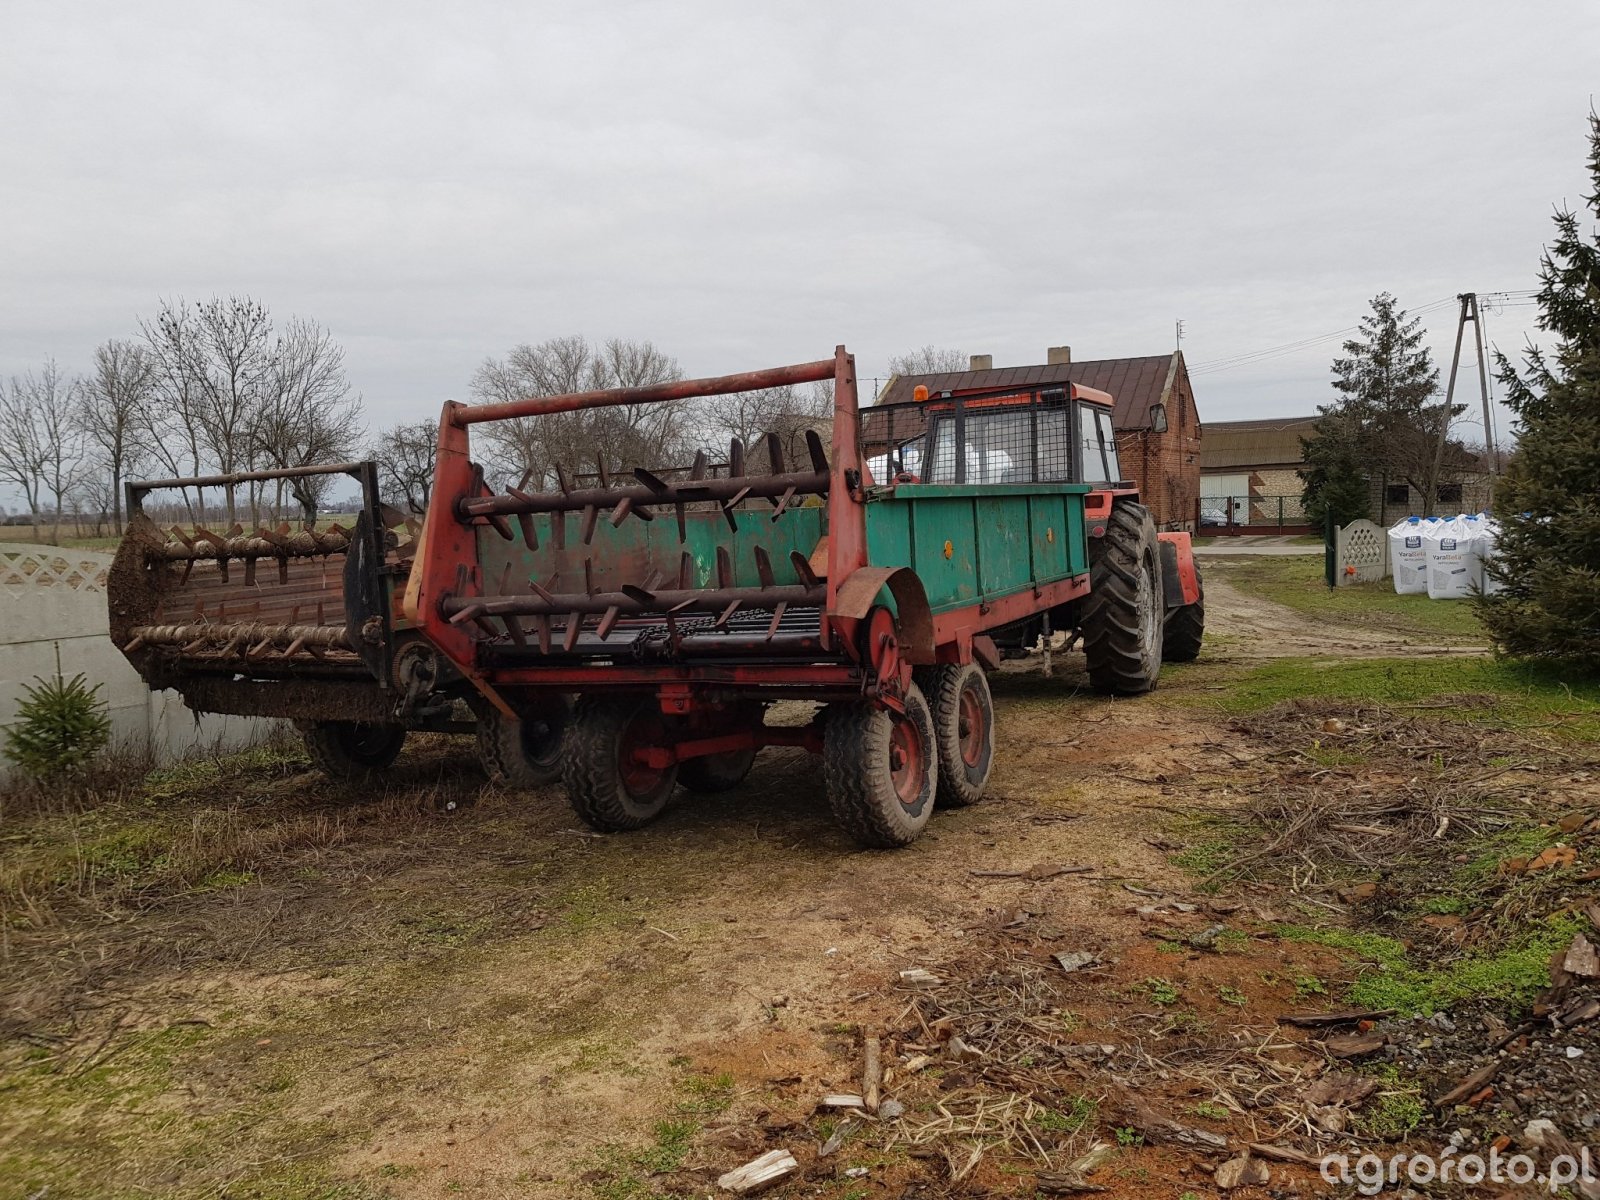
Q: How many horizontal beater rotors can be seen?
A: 4